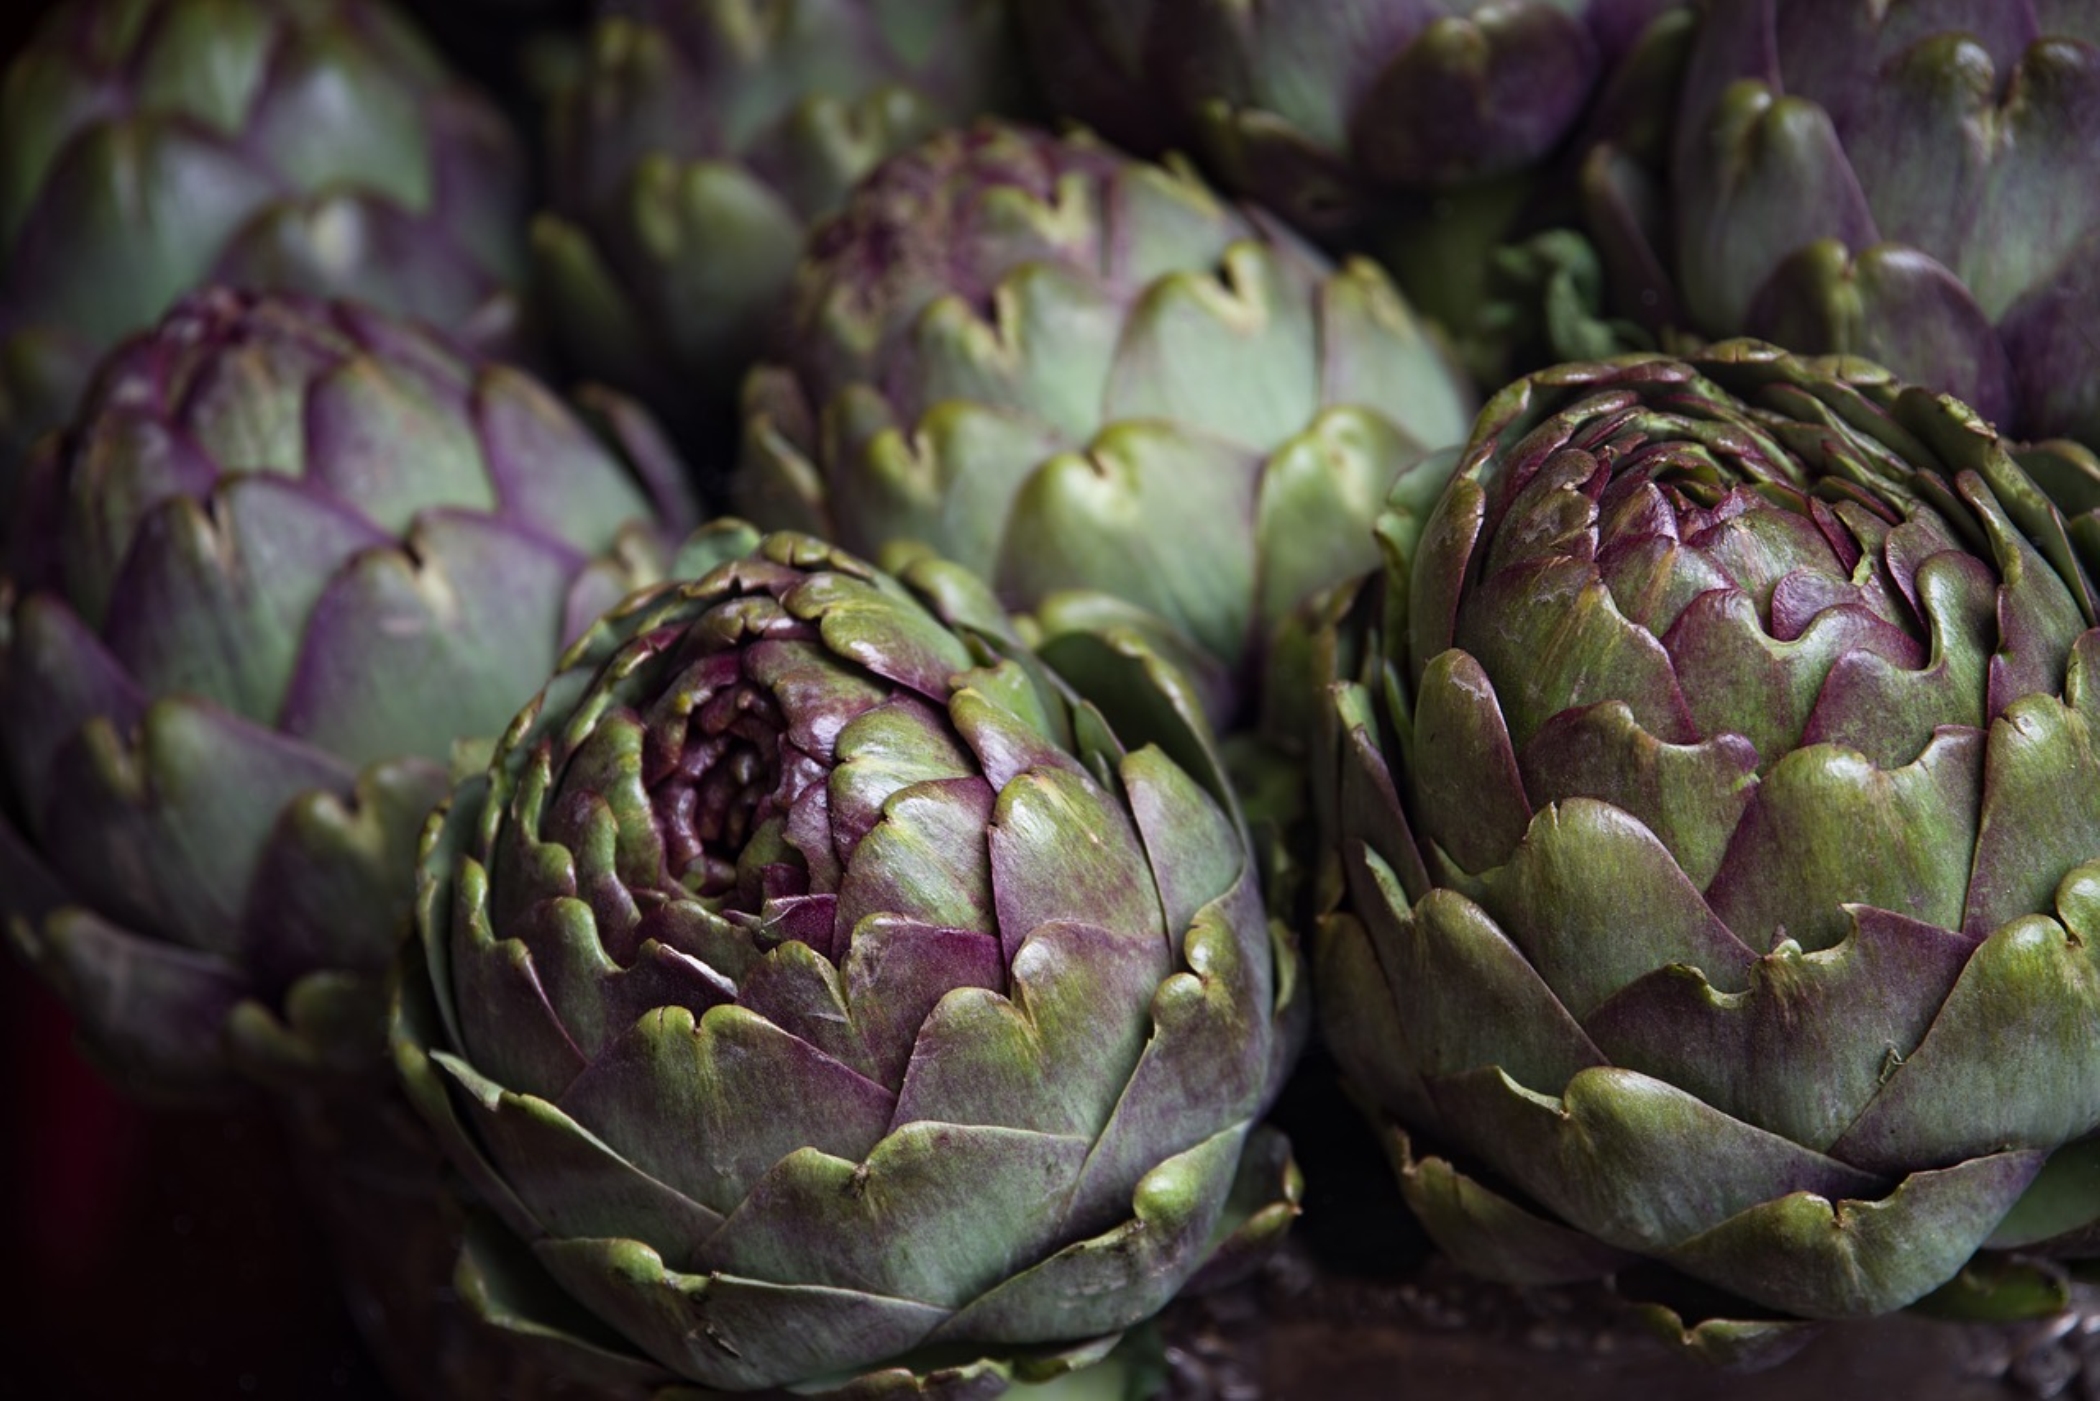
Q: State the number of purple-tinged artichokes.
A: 8